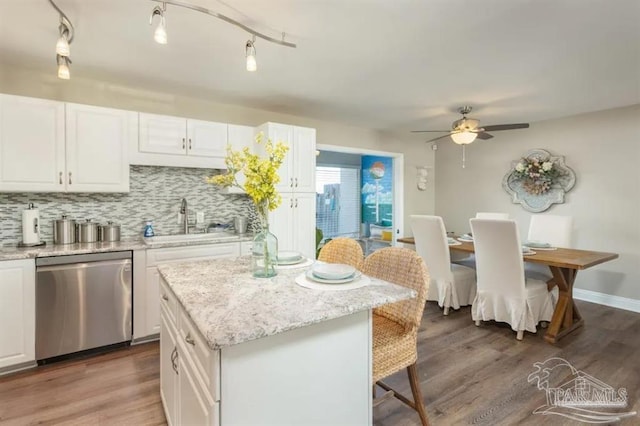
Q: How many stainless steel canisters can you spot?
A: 3